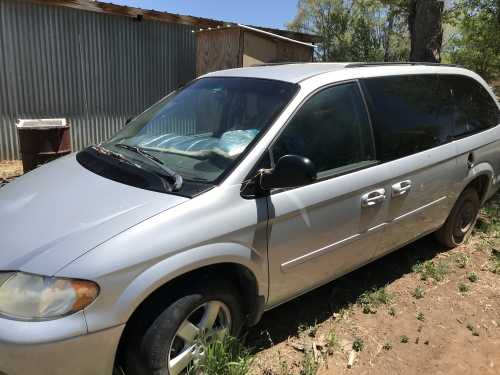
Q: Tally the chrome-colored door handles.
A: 2